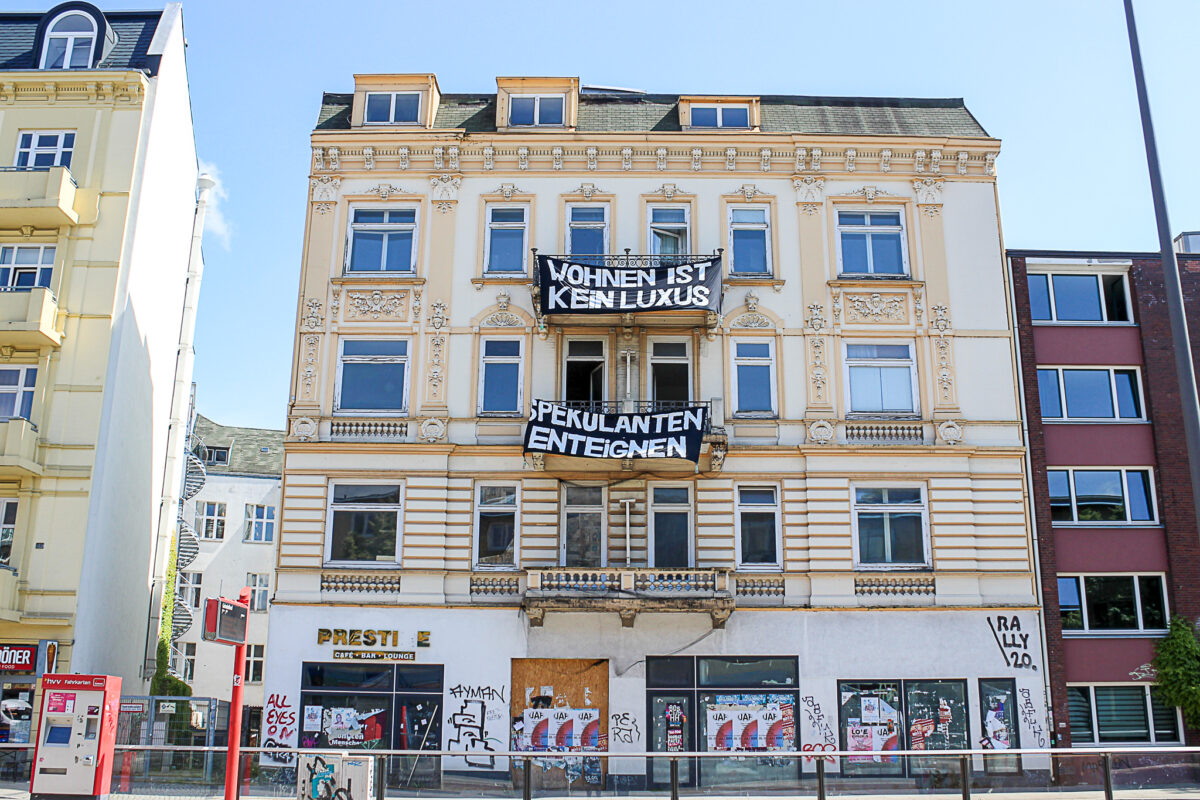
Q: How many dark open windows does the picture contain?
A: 2